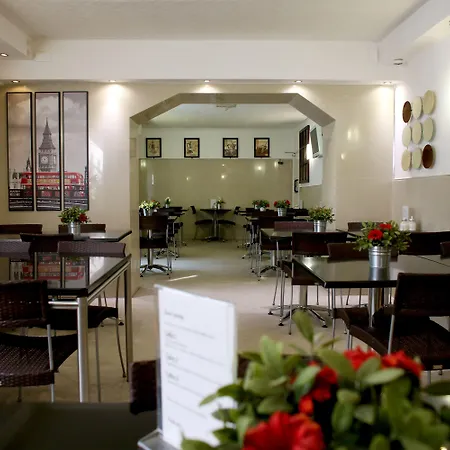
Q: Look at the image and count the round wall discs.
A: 9